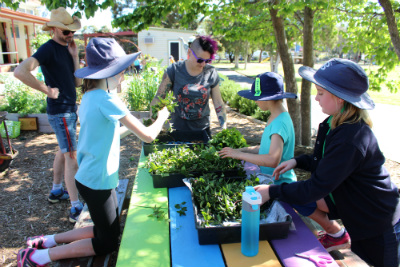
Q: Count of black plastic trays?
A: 3